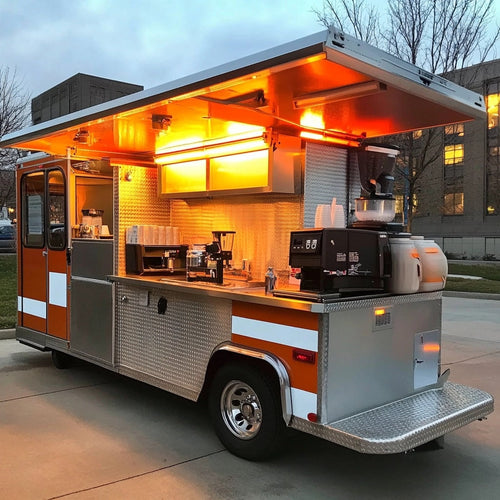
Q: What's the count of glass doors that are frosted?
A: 2